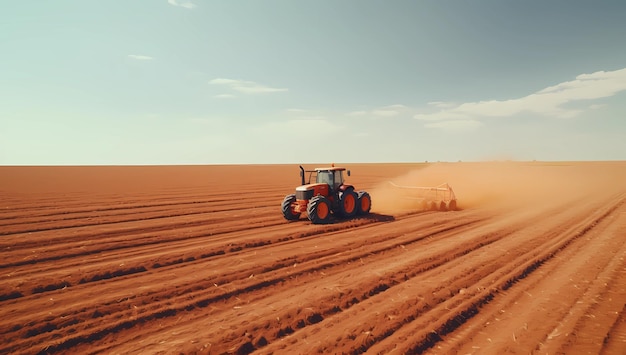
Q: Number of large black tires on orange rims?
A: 4